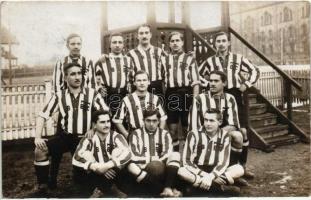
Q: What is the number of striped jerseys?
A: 11